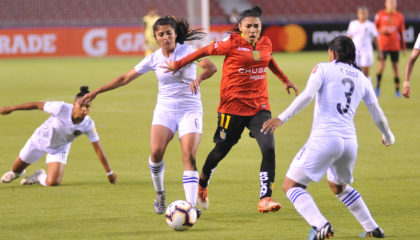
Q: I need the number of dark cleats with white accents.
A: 2